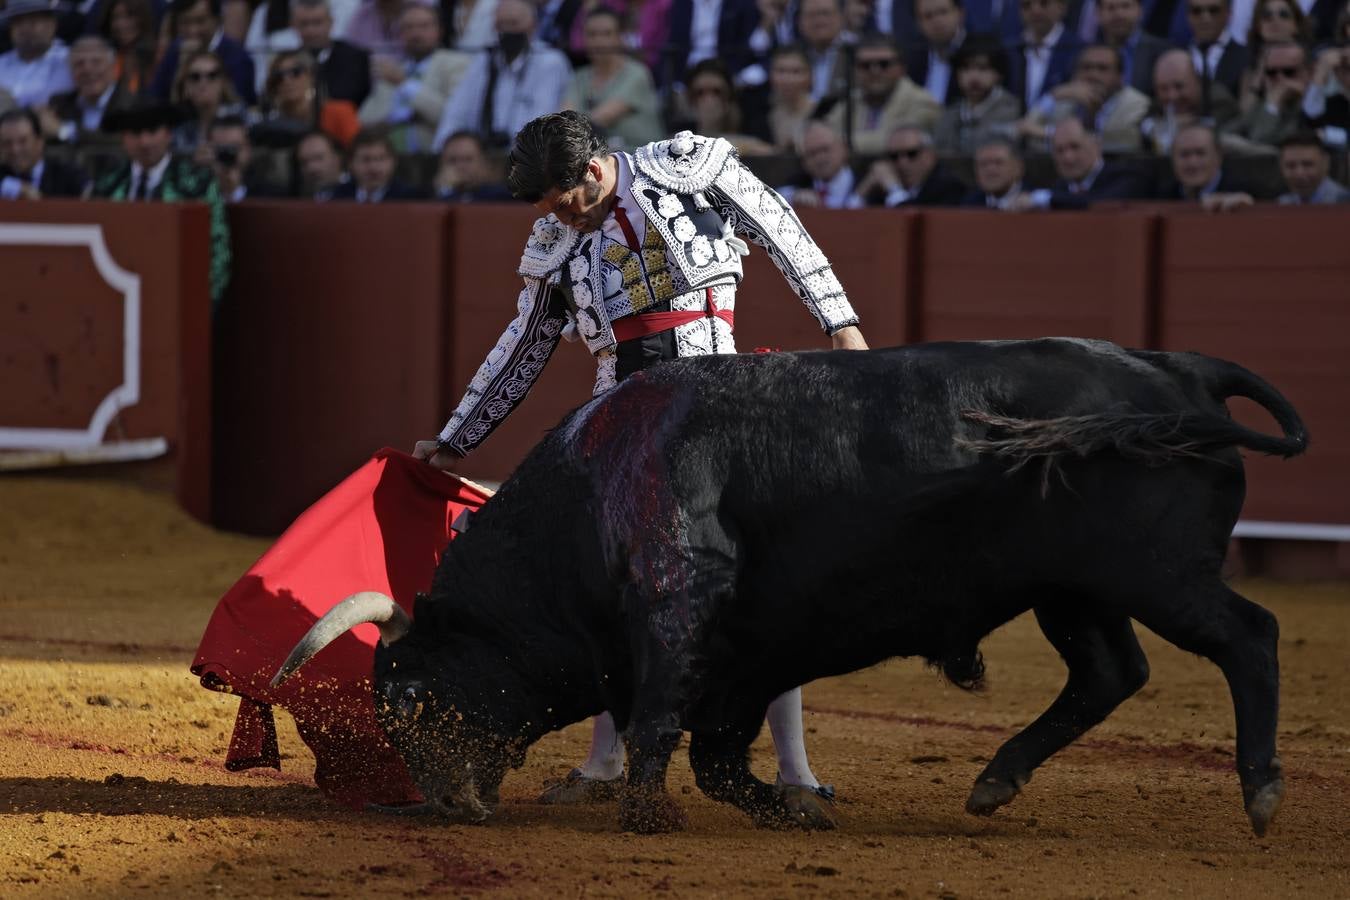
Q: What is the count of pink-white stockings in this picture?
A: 2